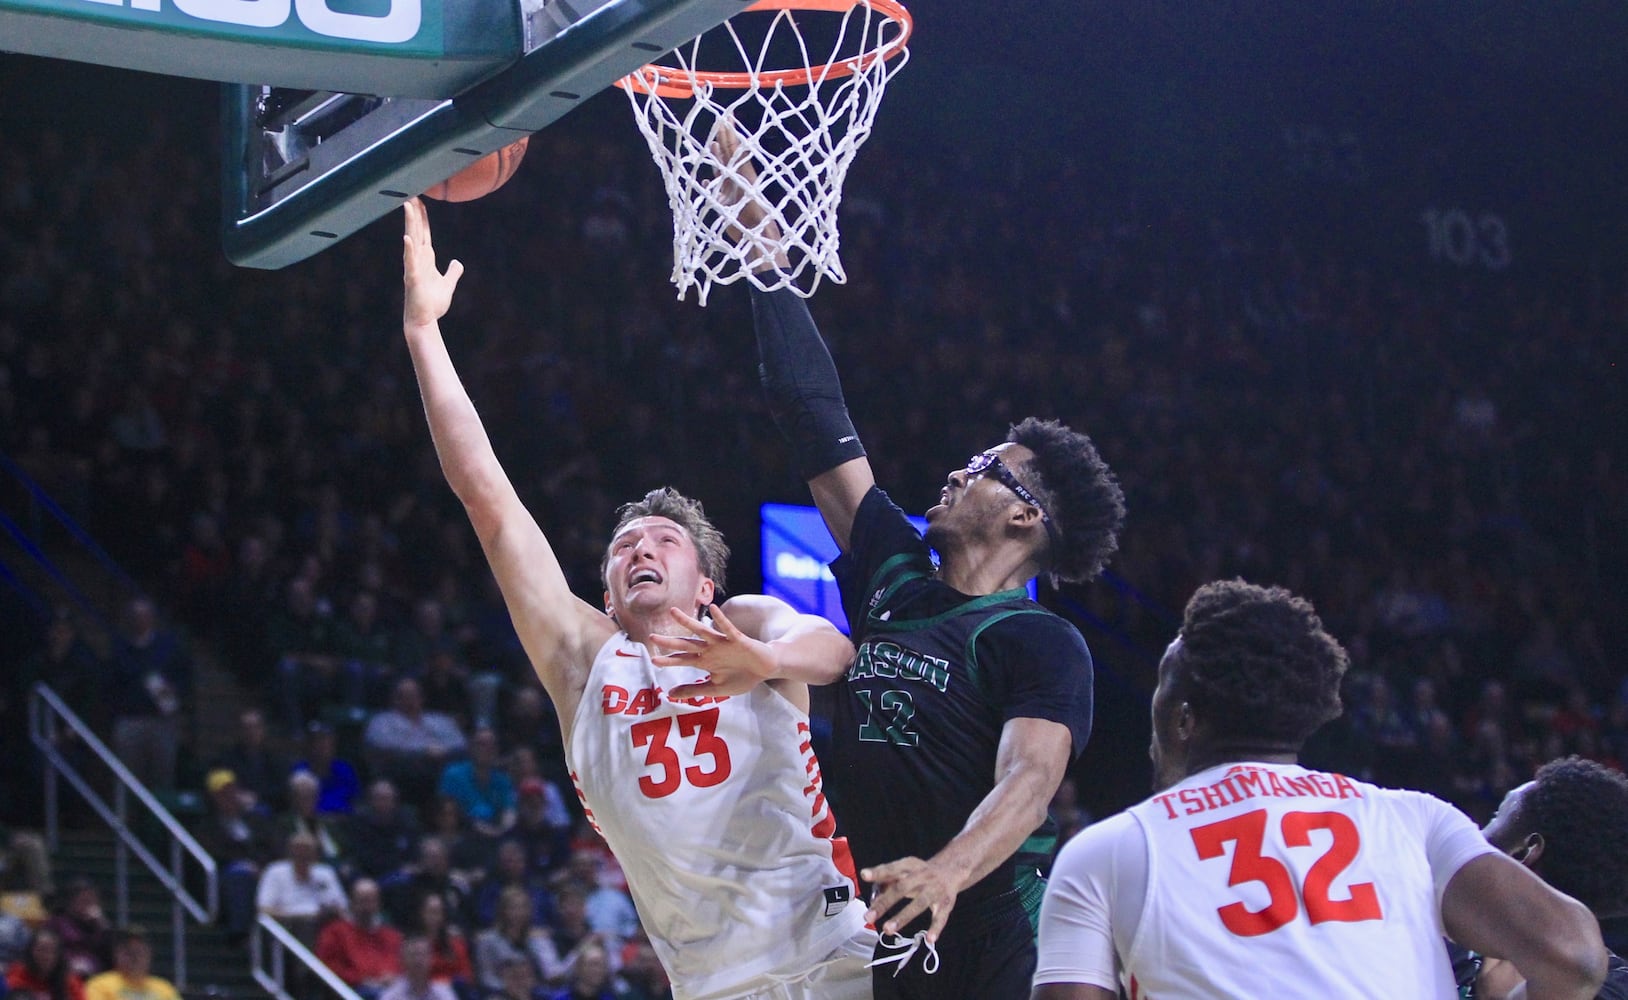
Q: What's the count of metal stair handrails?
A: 2